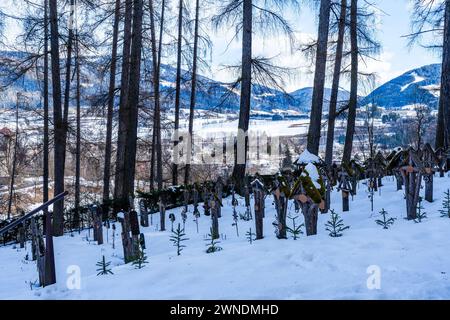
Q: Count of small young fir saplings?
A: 10